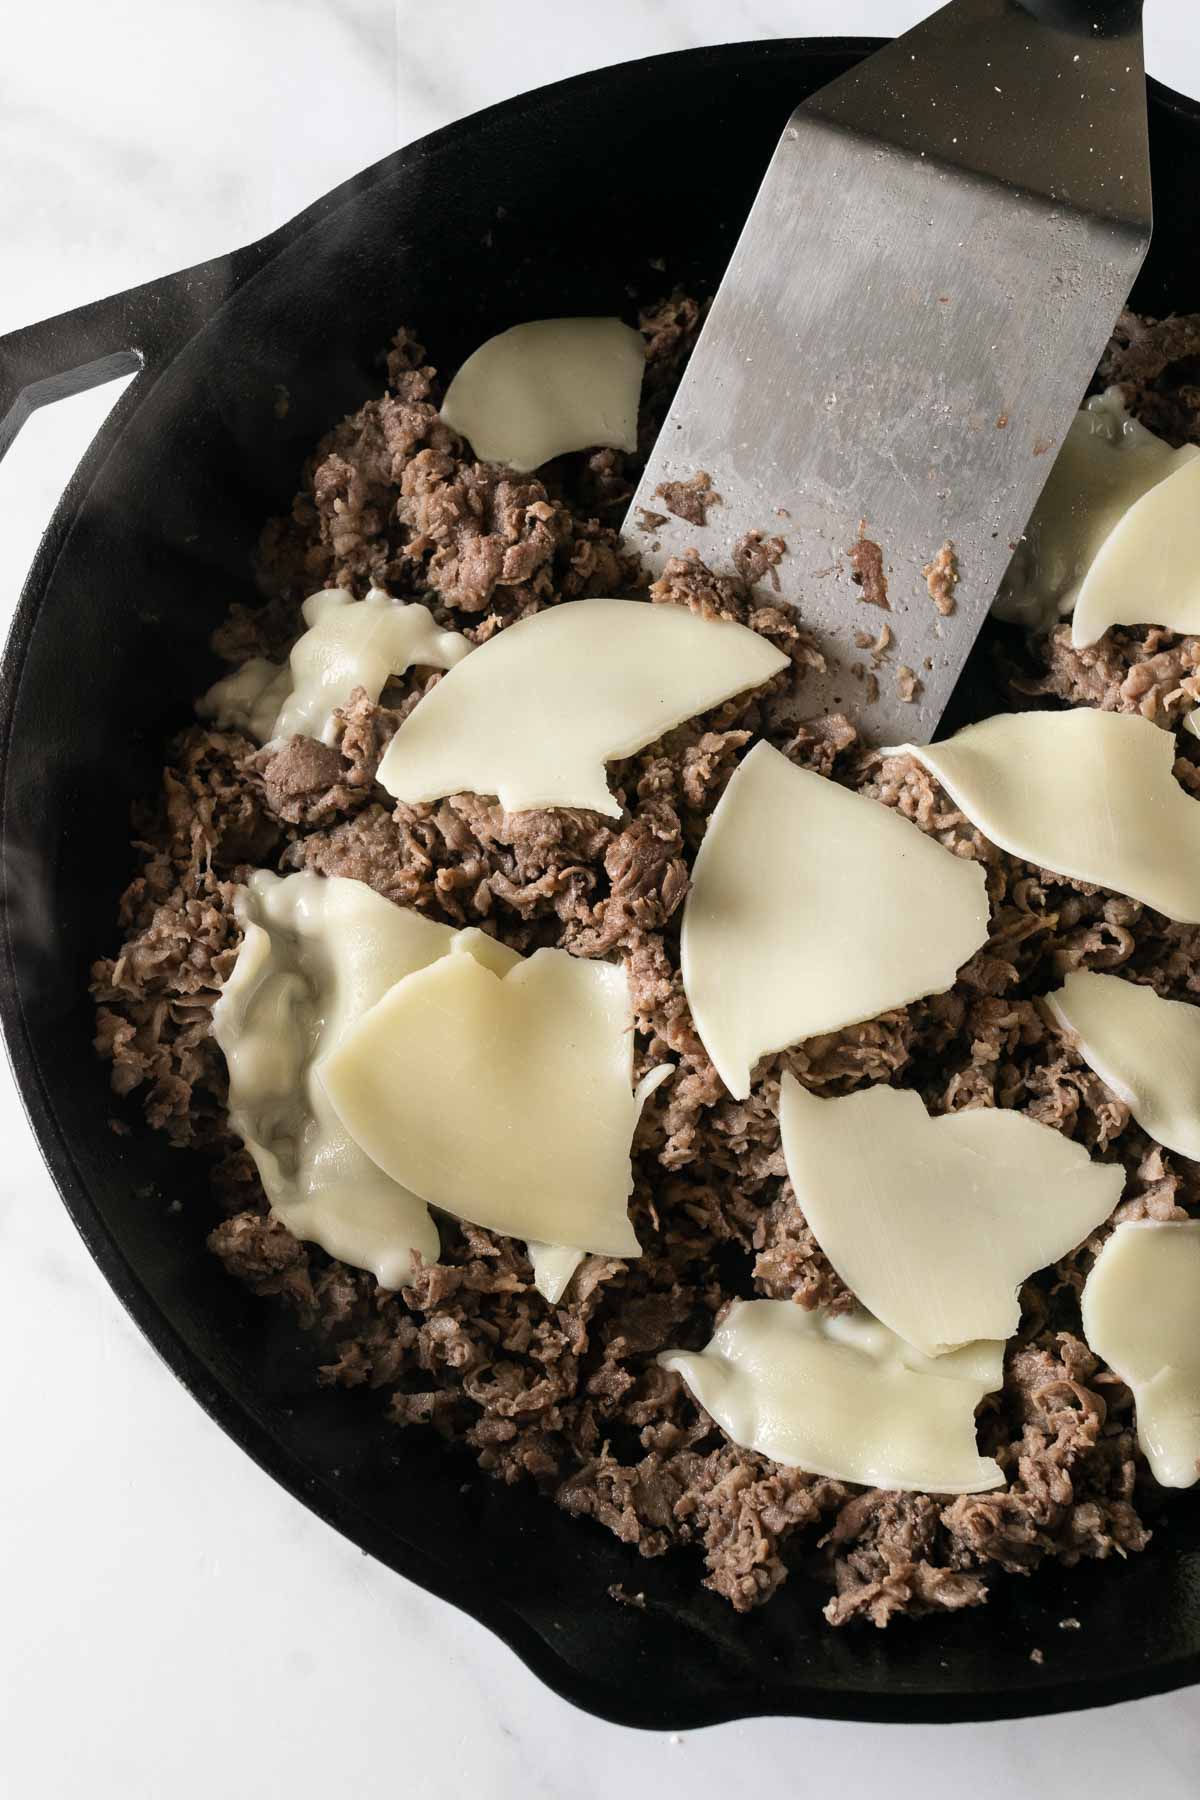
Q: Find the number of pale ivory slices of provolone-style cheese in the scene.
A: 13